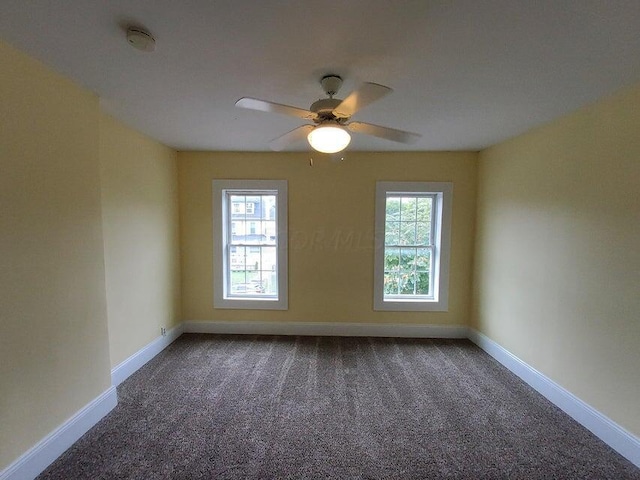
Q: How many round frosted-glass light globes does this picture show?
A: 1